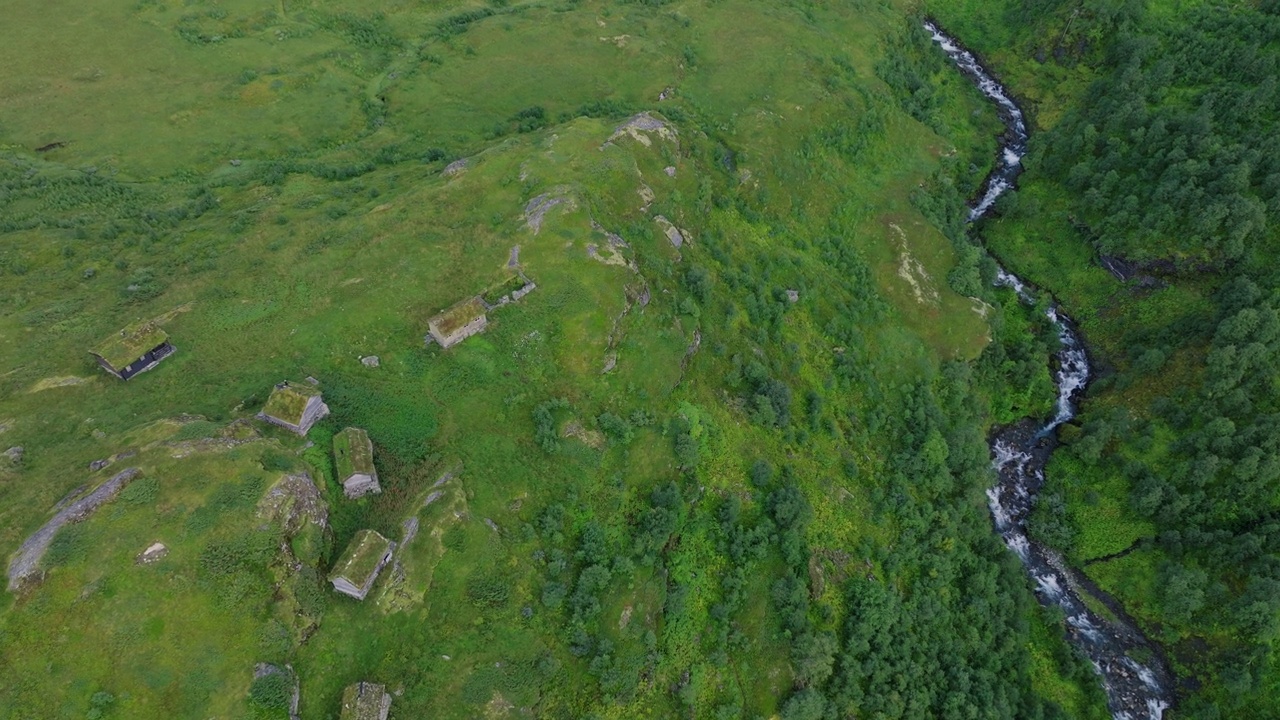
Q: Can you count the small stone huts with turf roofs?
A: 6